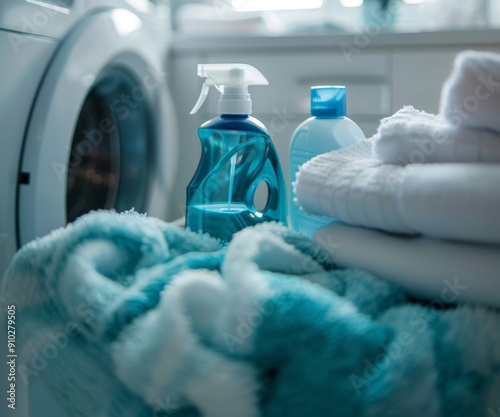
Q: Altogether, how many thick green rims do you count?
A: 0